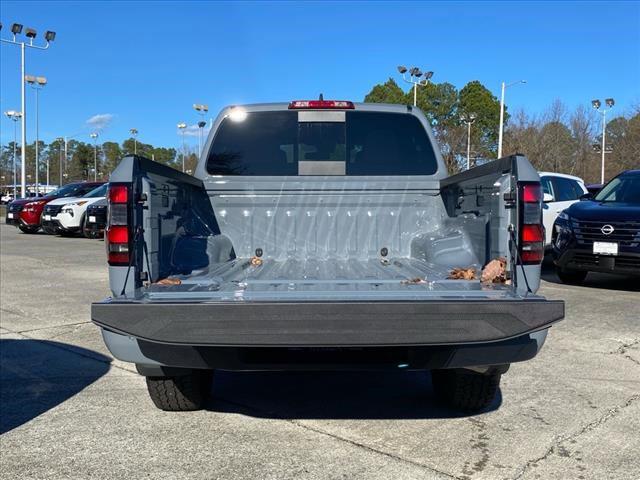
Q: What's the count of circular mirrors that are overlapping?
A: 0